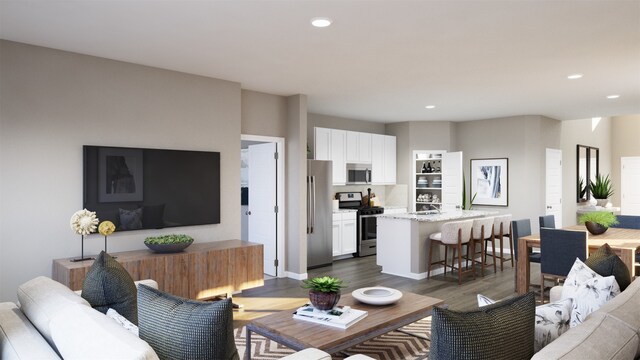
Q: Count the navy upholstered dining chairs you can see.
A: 4